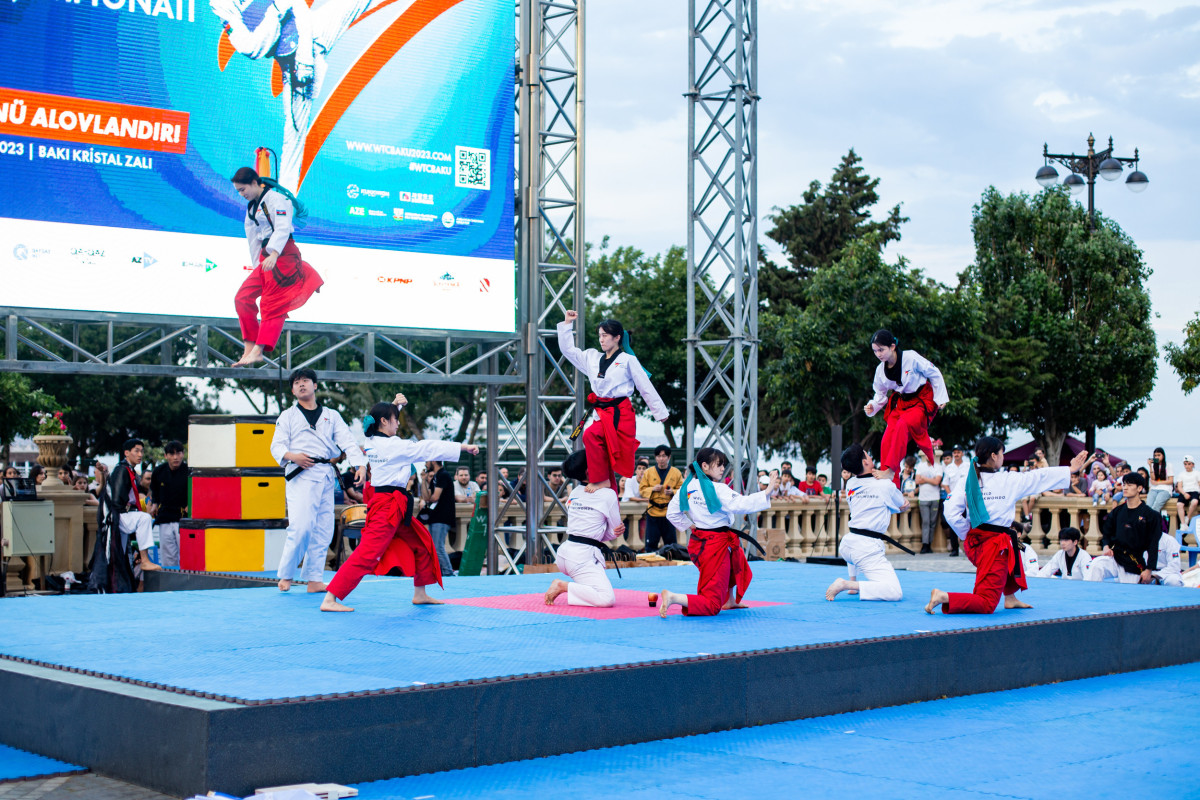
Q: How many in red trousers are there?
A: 6